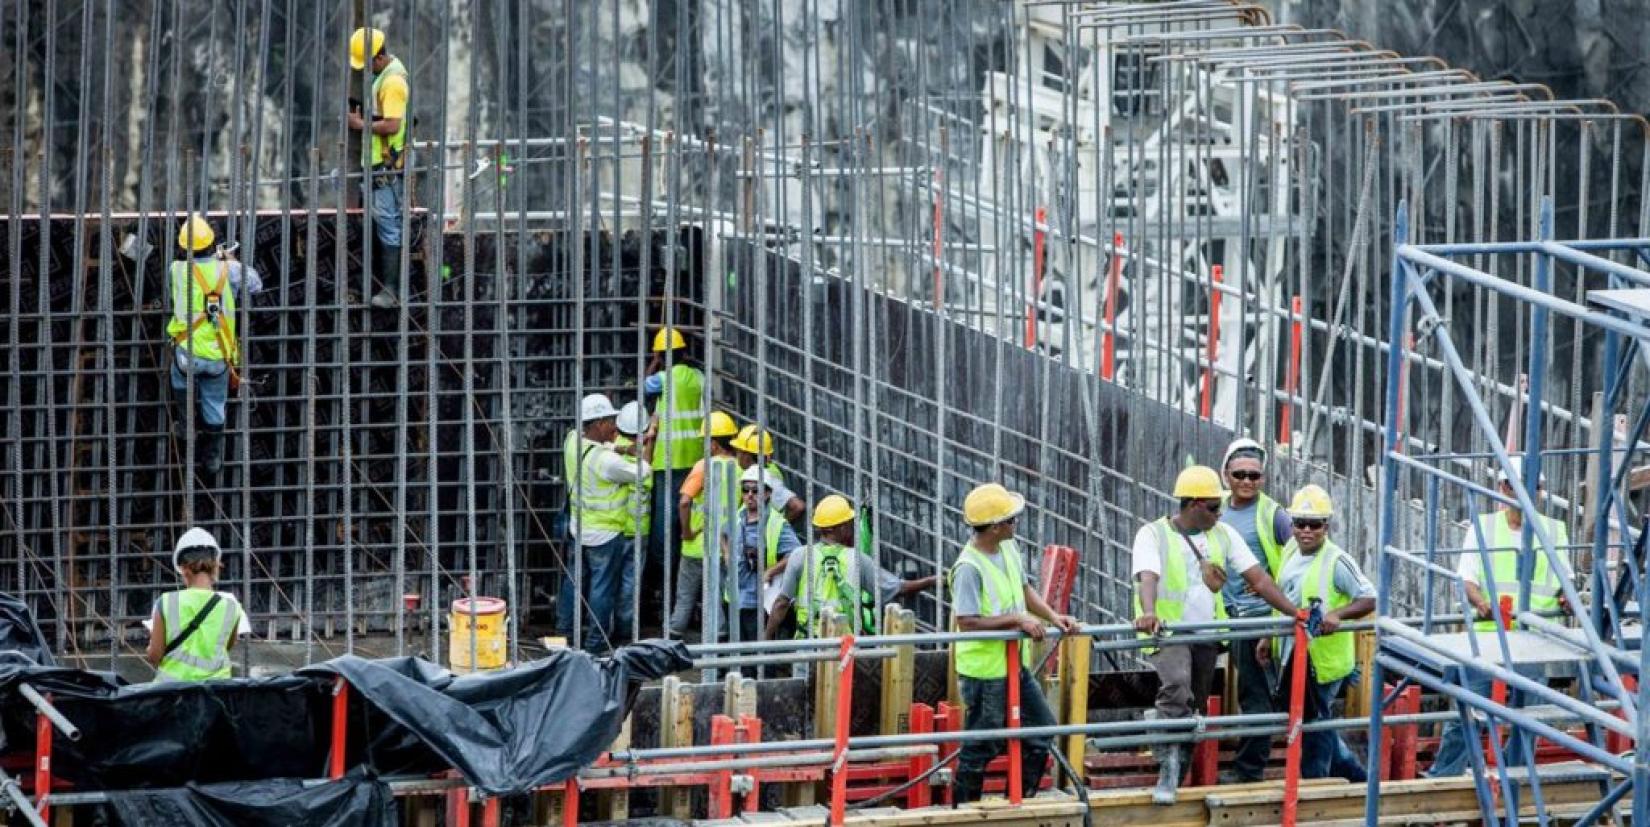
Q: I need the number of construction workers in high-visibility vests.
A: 15